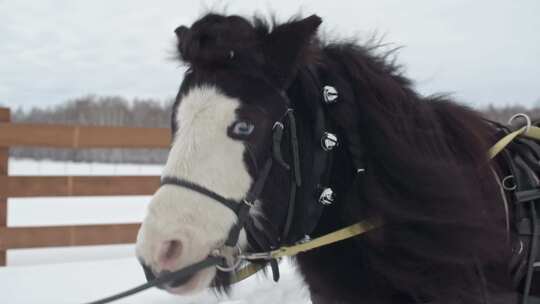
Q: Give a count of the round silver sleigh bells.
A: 3